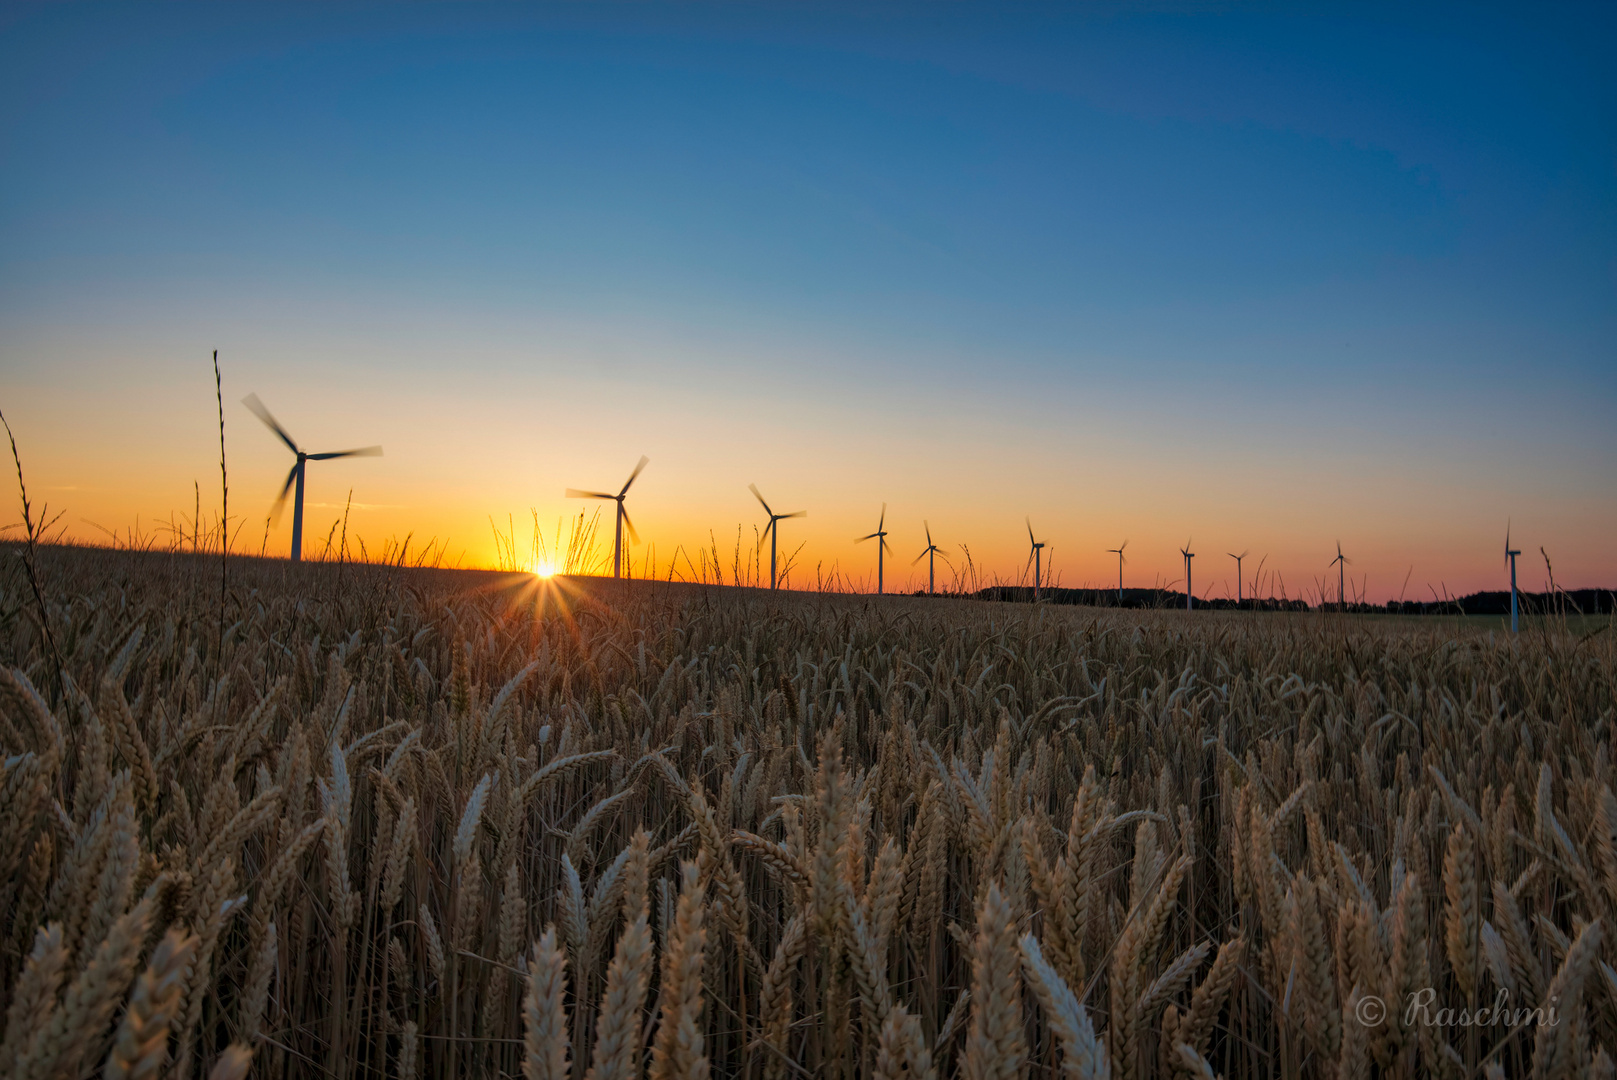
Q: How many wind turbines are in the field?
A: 11